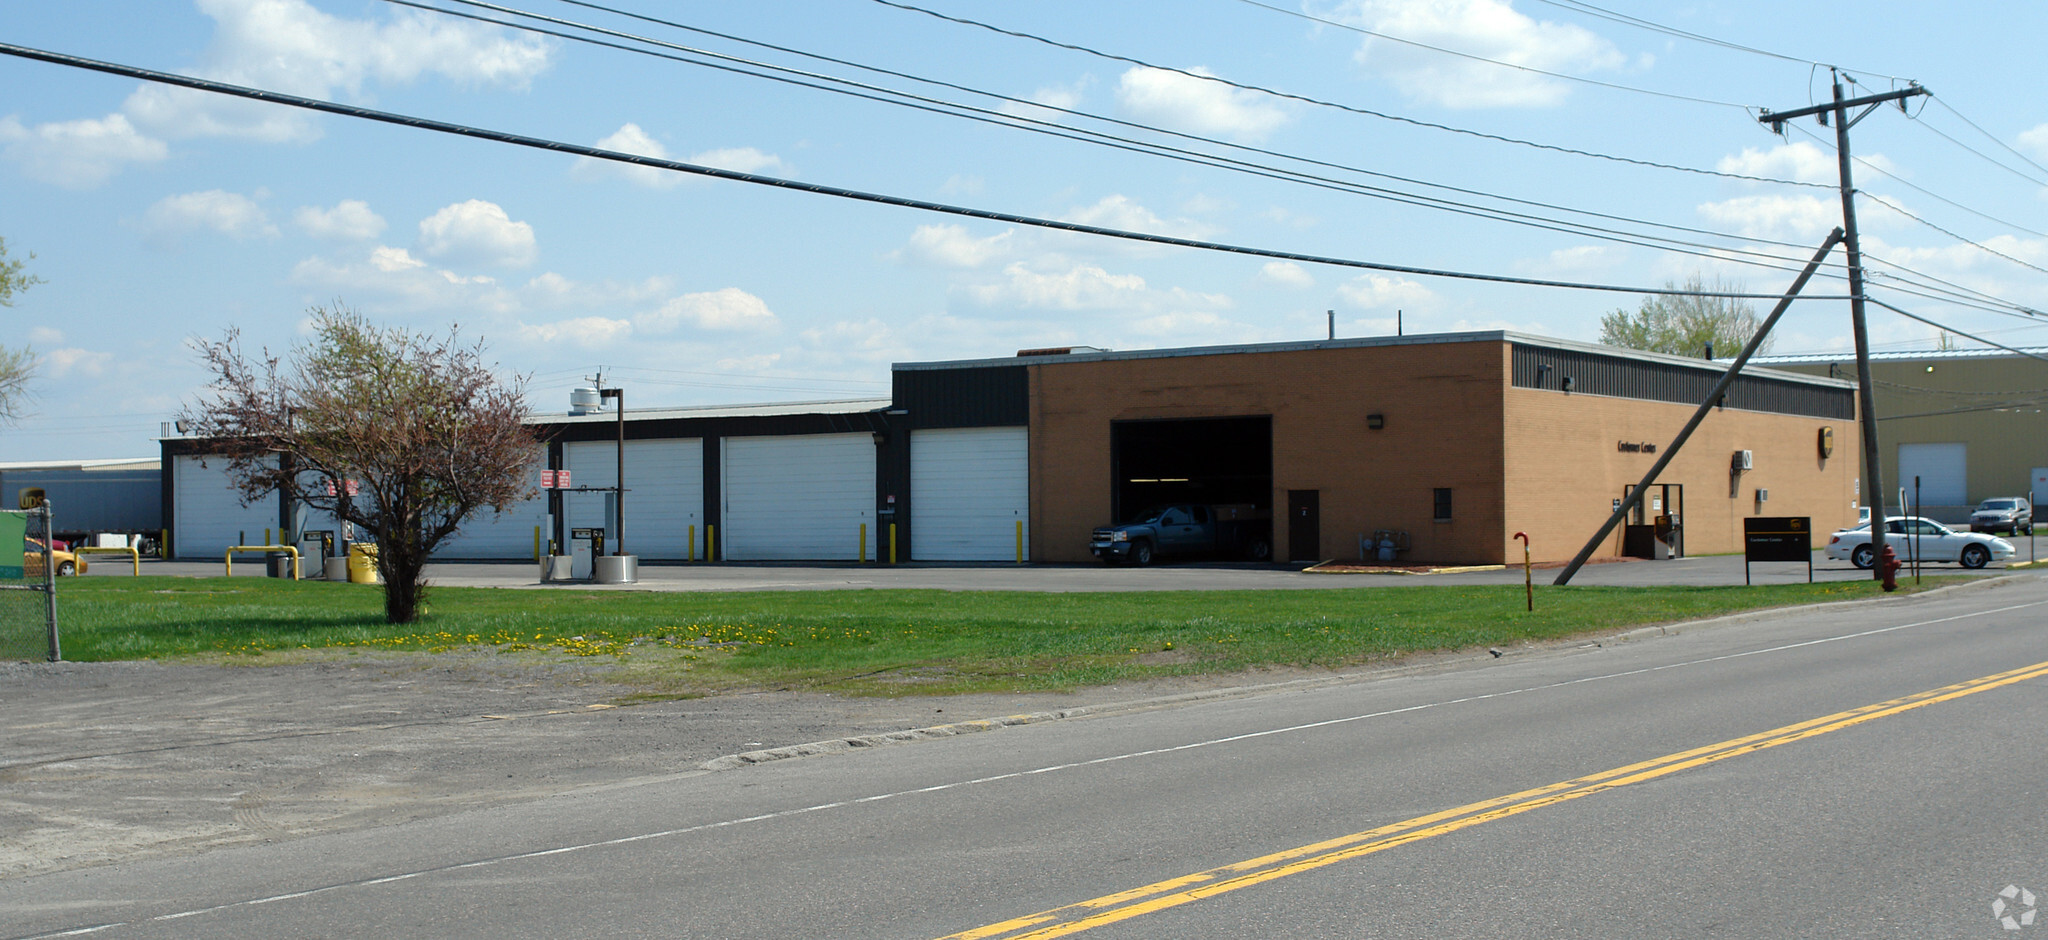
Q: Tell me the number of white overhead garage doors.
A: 7